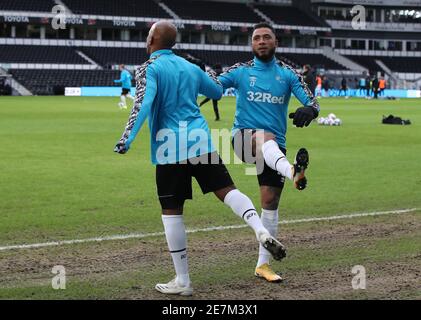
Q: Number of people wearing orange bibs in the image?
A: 2